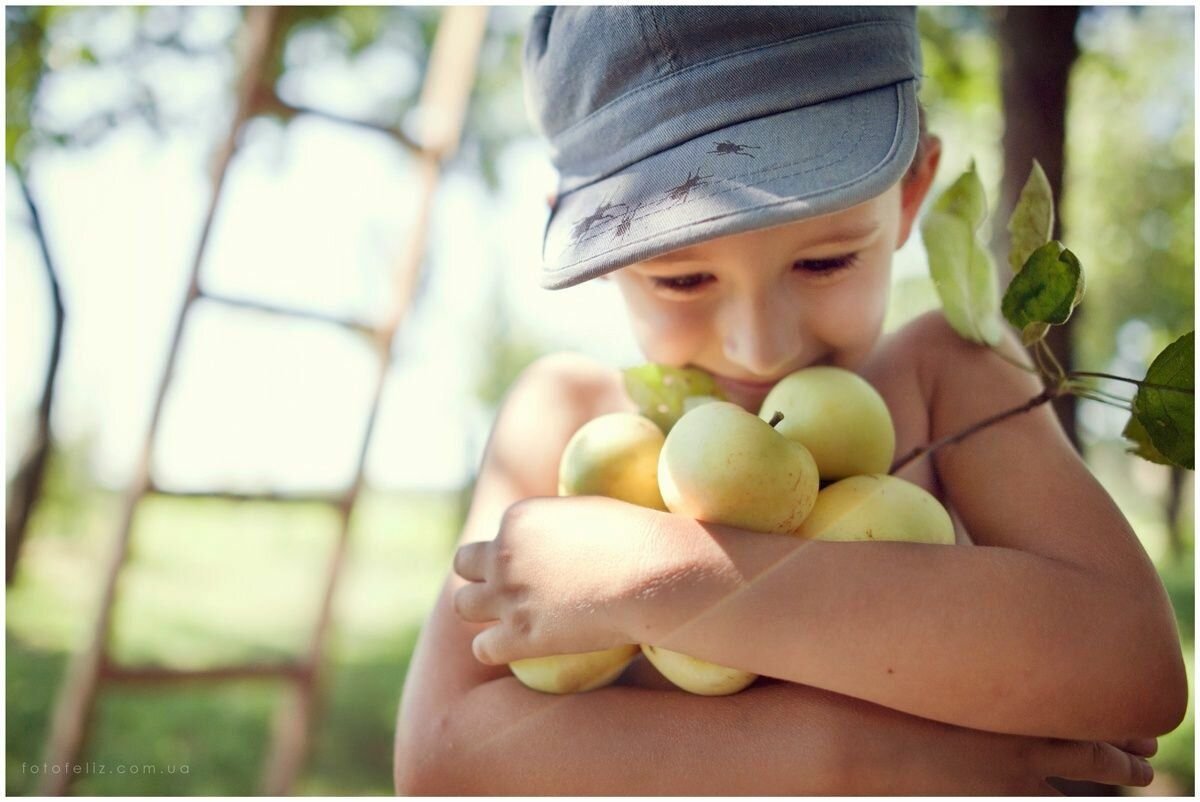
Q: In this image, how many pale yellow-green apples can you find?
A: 6